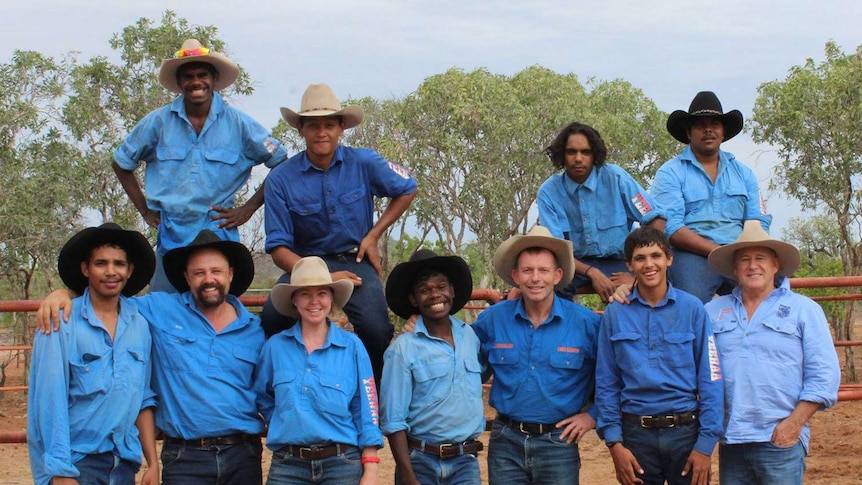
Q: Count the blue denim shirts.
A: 11